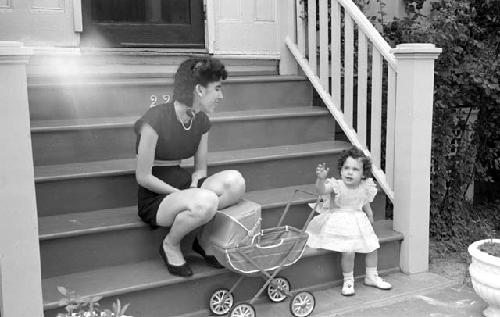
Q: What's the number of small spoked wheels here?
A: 4